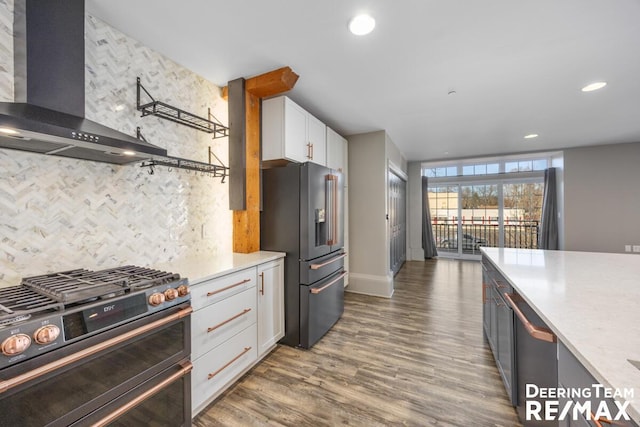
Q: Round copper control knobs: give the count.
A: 5